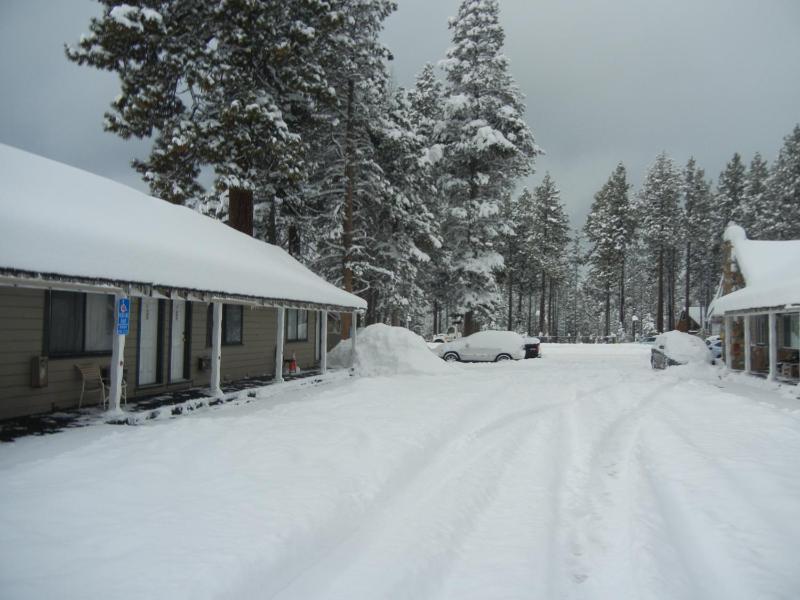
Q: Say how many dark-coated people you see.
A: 0